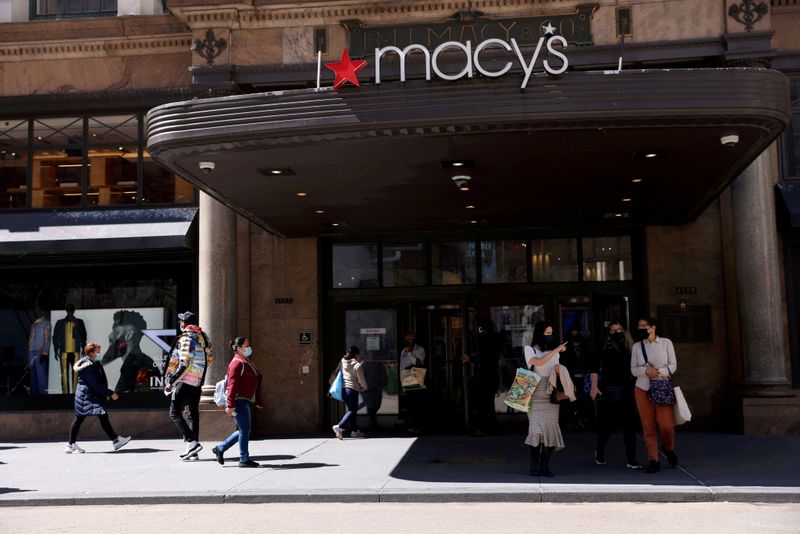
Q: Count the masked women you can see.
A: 5